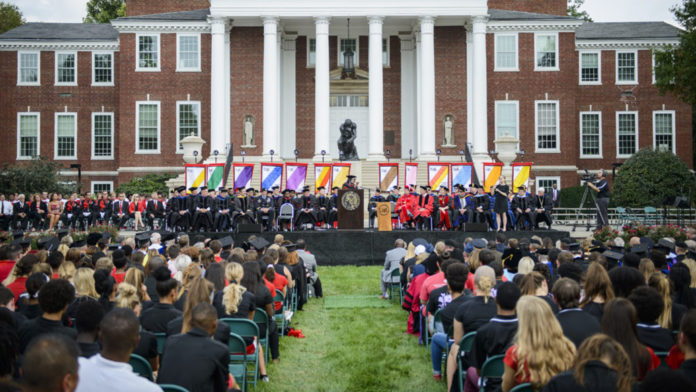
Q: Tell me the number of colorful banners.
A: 13